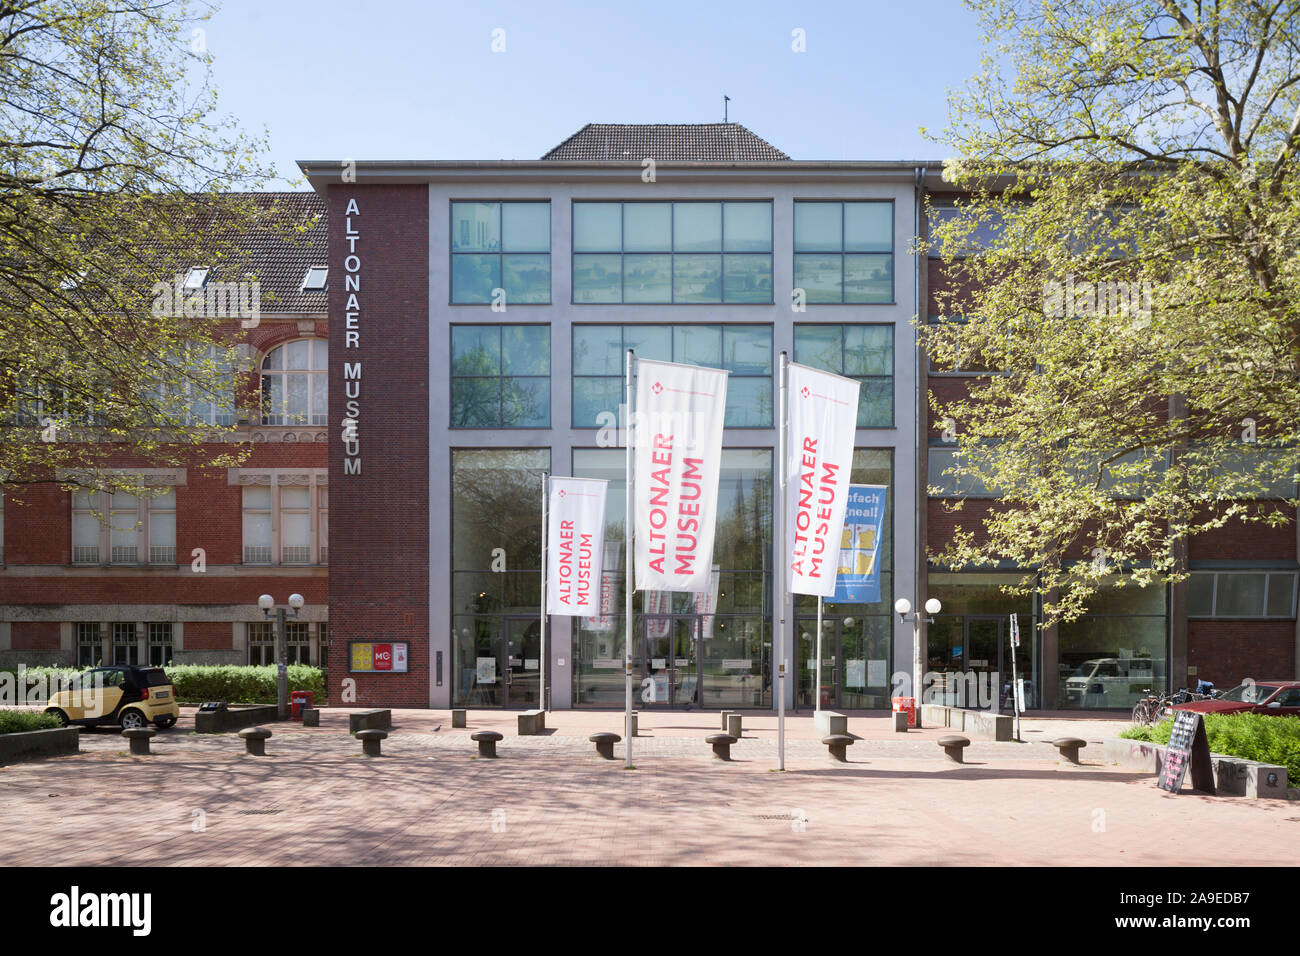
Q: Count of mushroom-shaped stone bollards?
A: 9